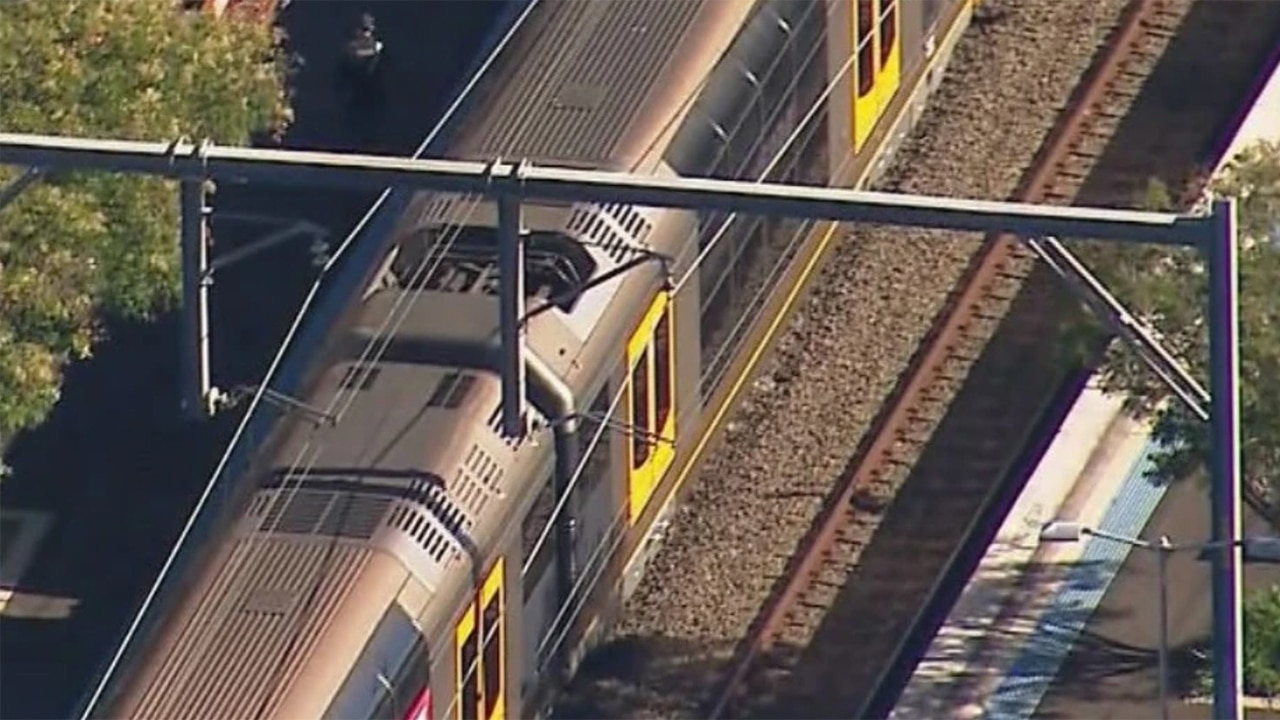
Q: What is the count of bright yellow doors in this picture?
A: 3